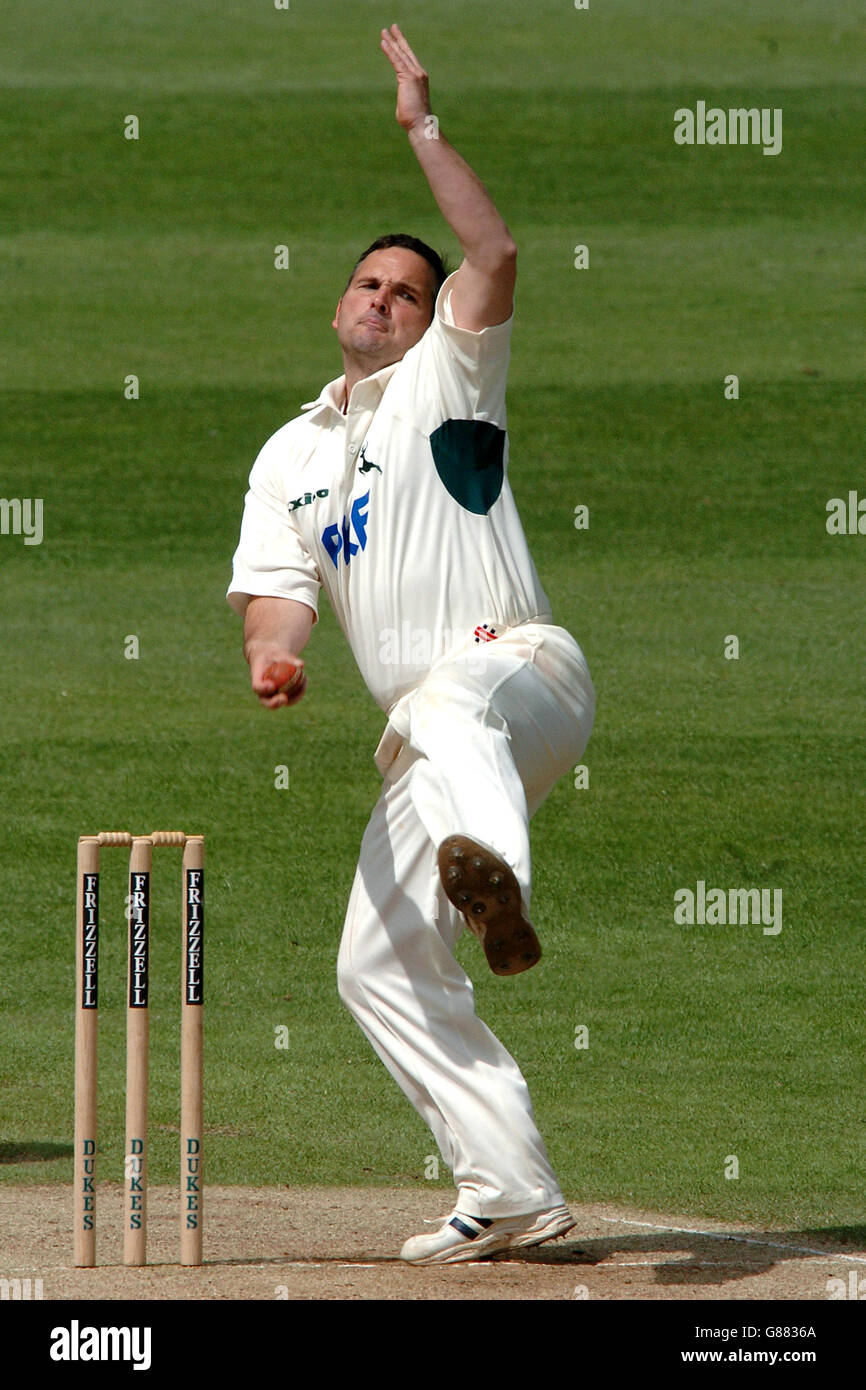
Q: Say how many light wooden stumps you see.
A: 3